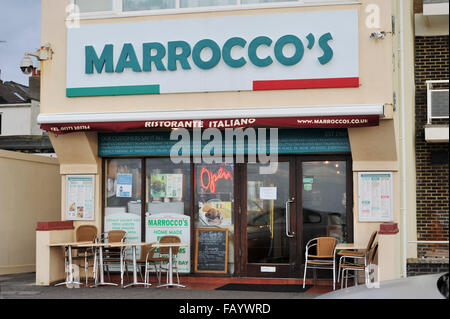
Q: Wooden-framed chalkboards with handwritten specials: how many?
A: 1